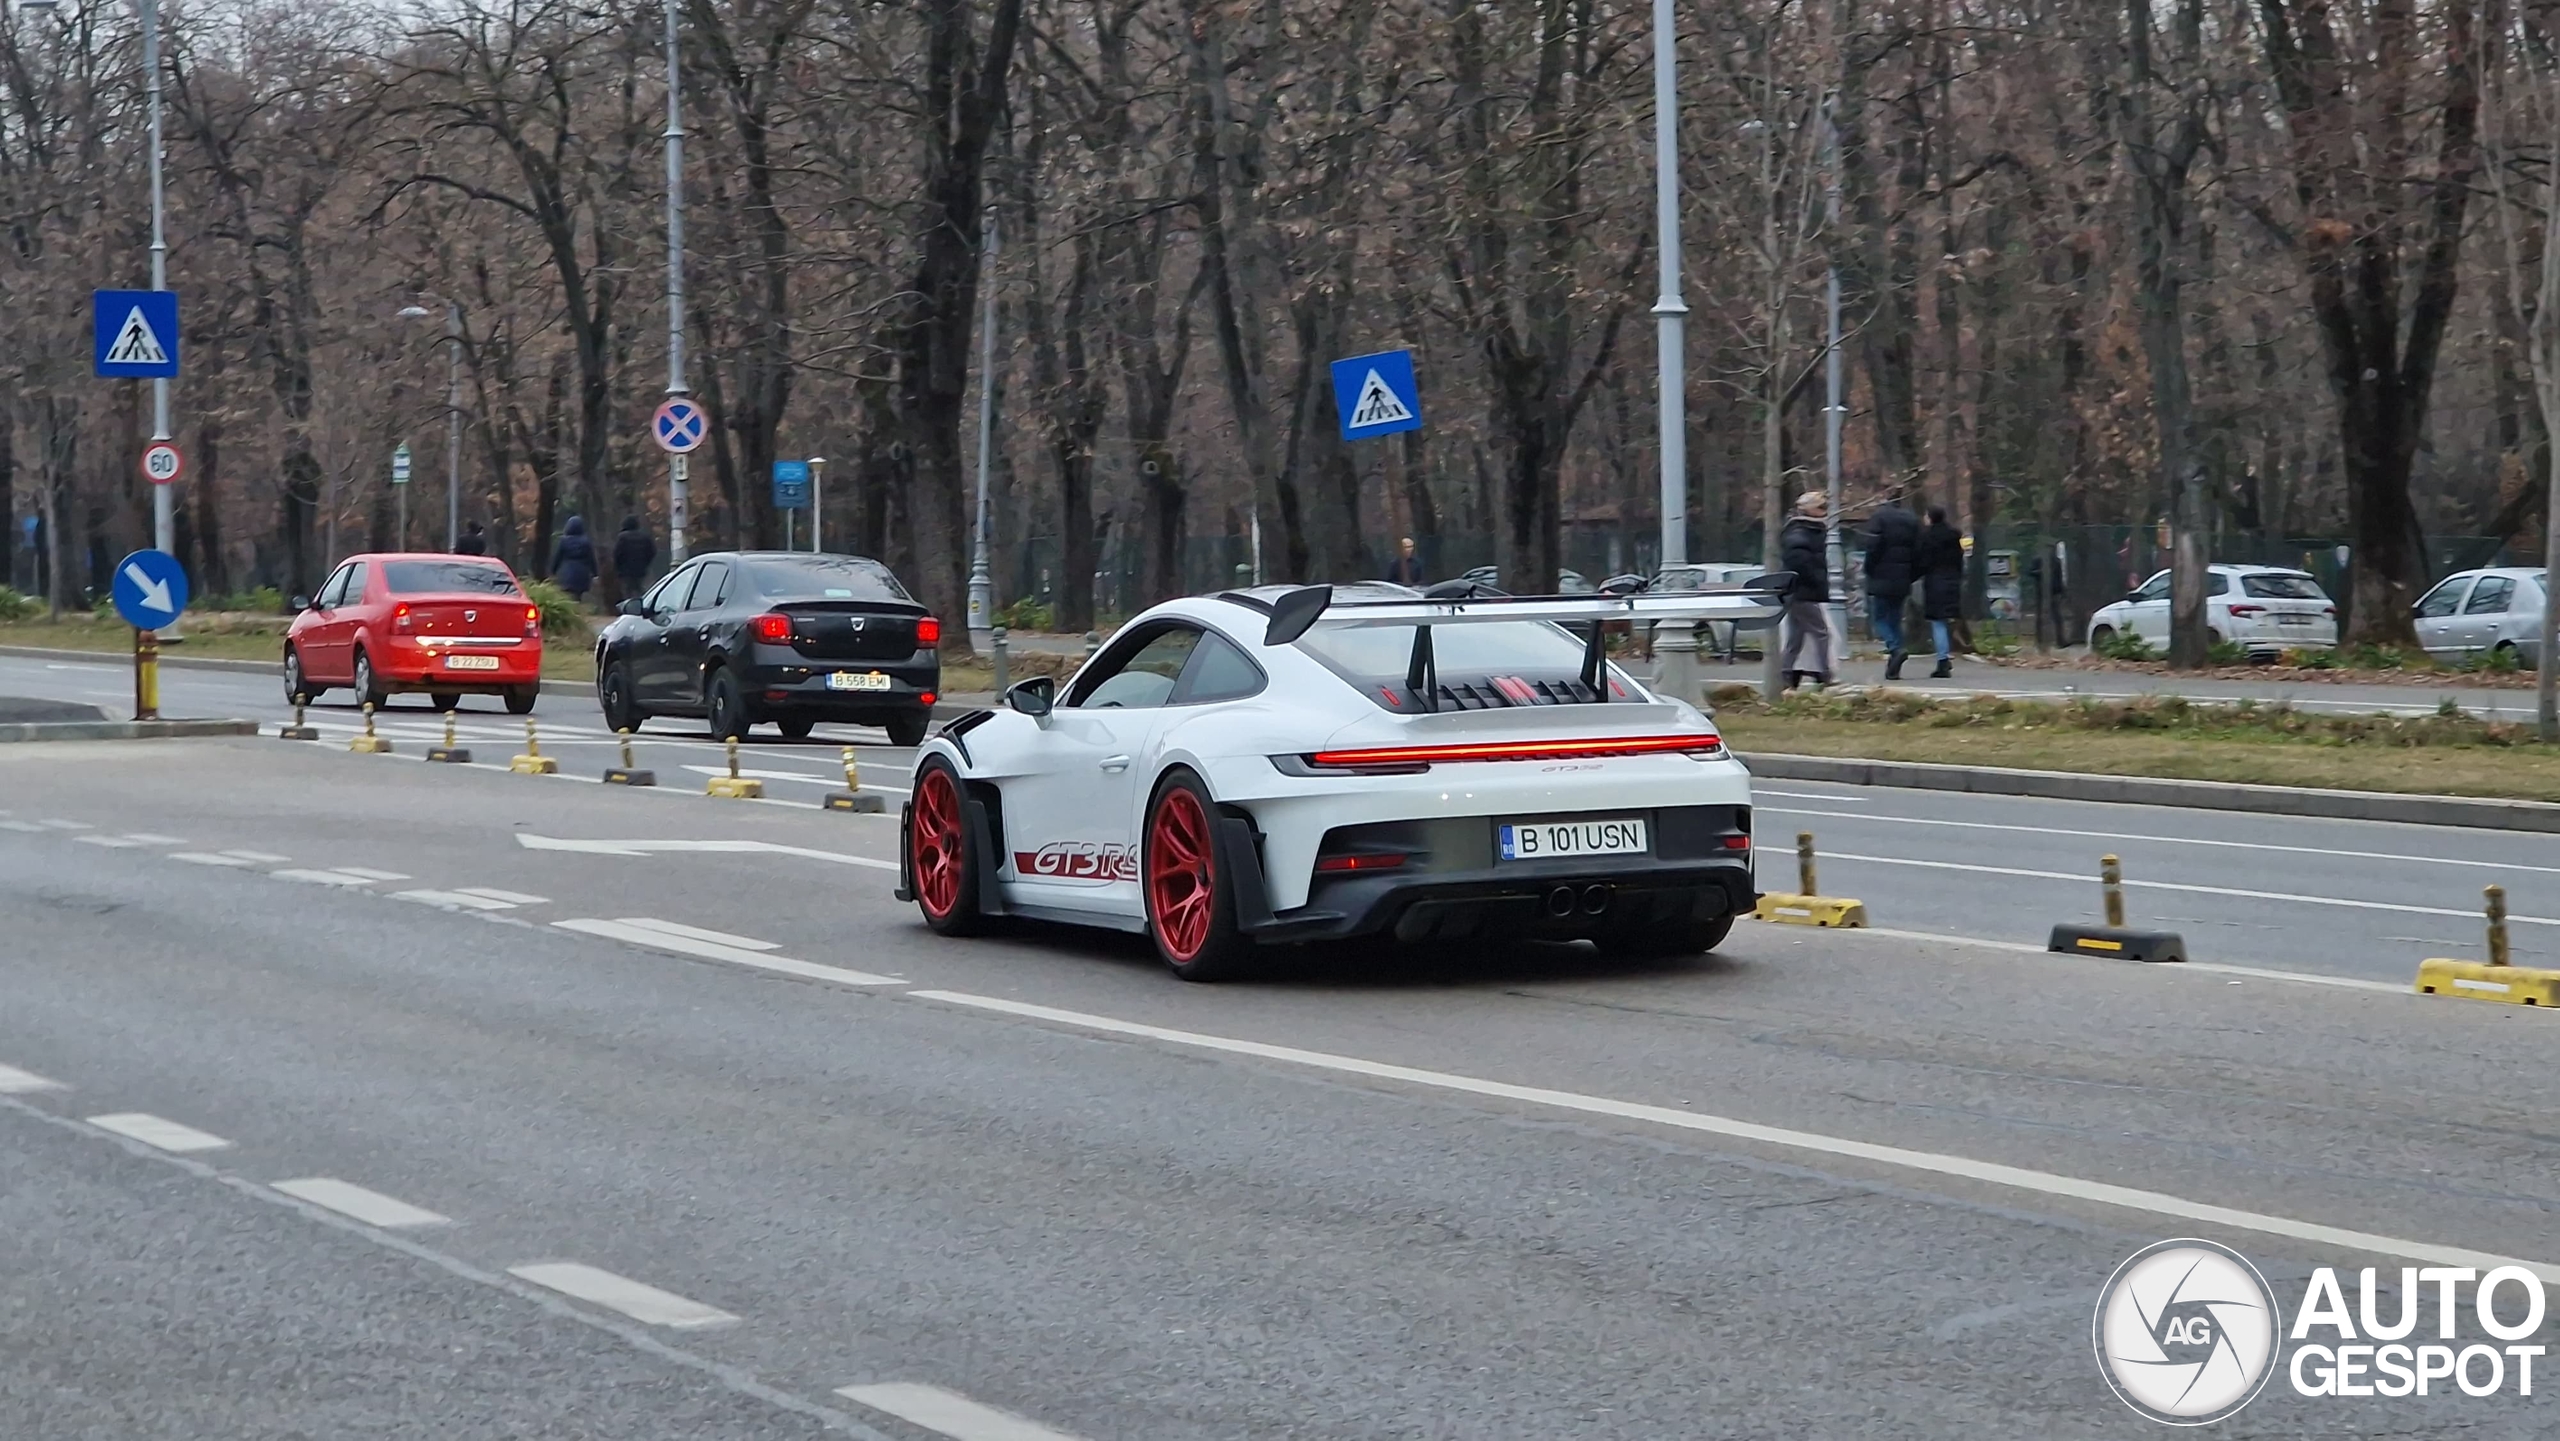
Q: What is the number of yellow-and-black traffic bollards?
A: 10